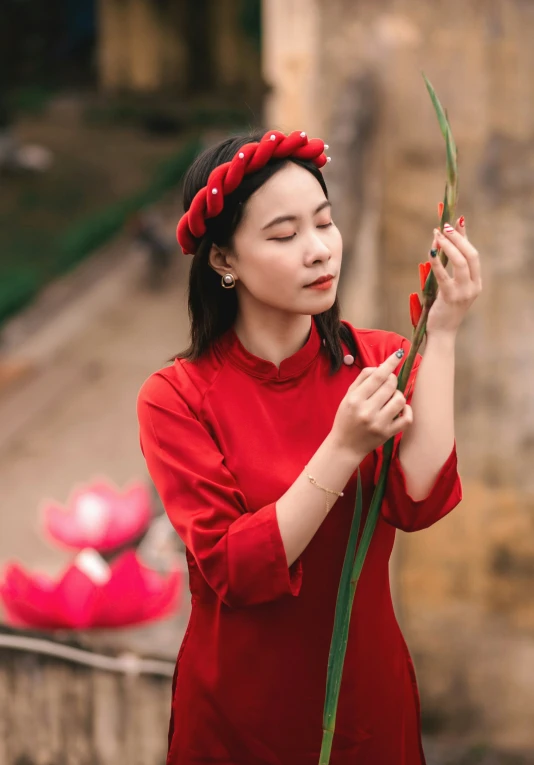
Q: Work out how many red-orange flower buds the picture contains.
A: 3